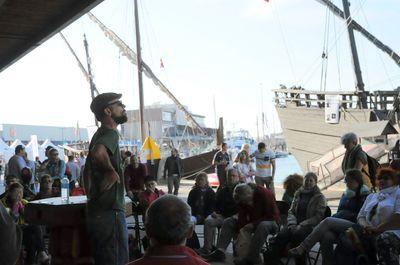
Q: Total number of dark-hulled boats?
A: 1